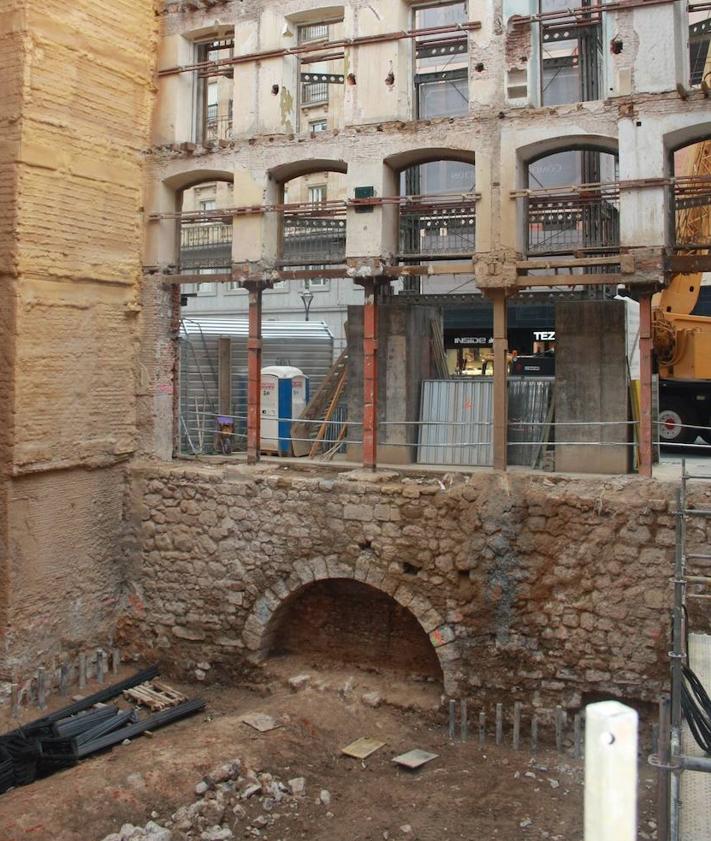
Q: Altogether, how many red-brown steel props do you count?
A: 4